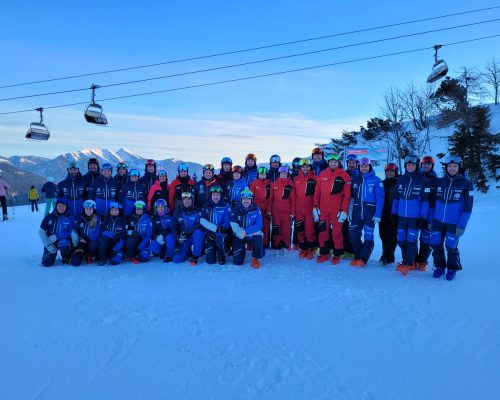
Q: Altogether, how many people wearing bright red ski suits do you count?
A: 4